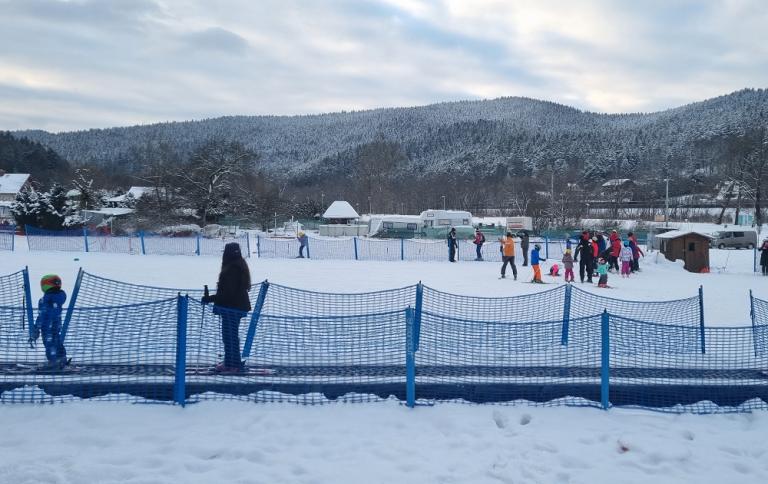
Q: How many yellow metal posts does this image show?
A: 0